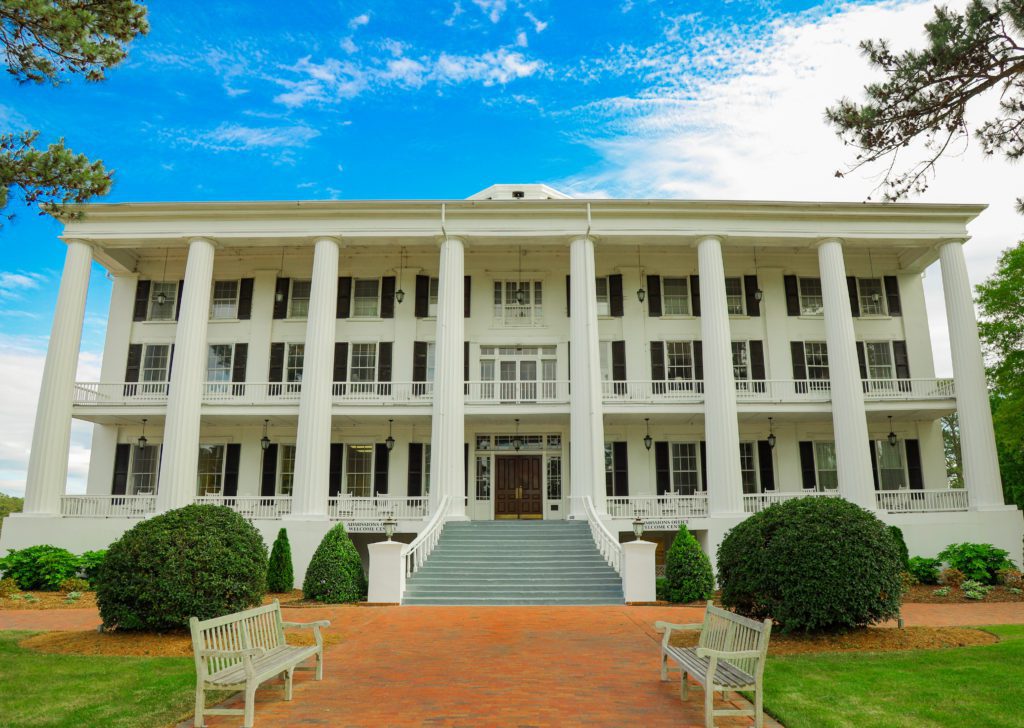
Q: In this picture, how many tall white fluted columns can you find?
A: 8